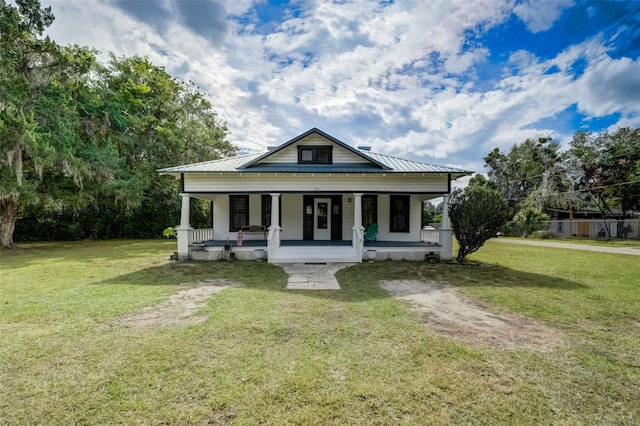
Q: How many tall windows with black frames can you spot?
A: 4